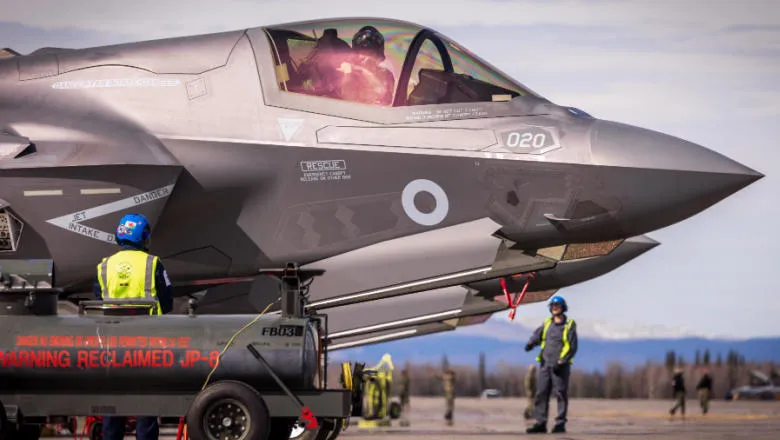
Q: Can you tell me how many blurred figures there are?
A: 5